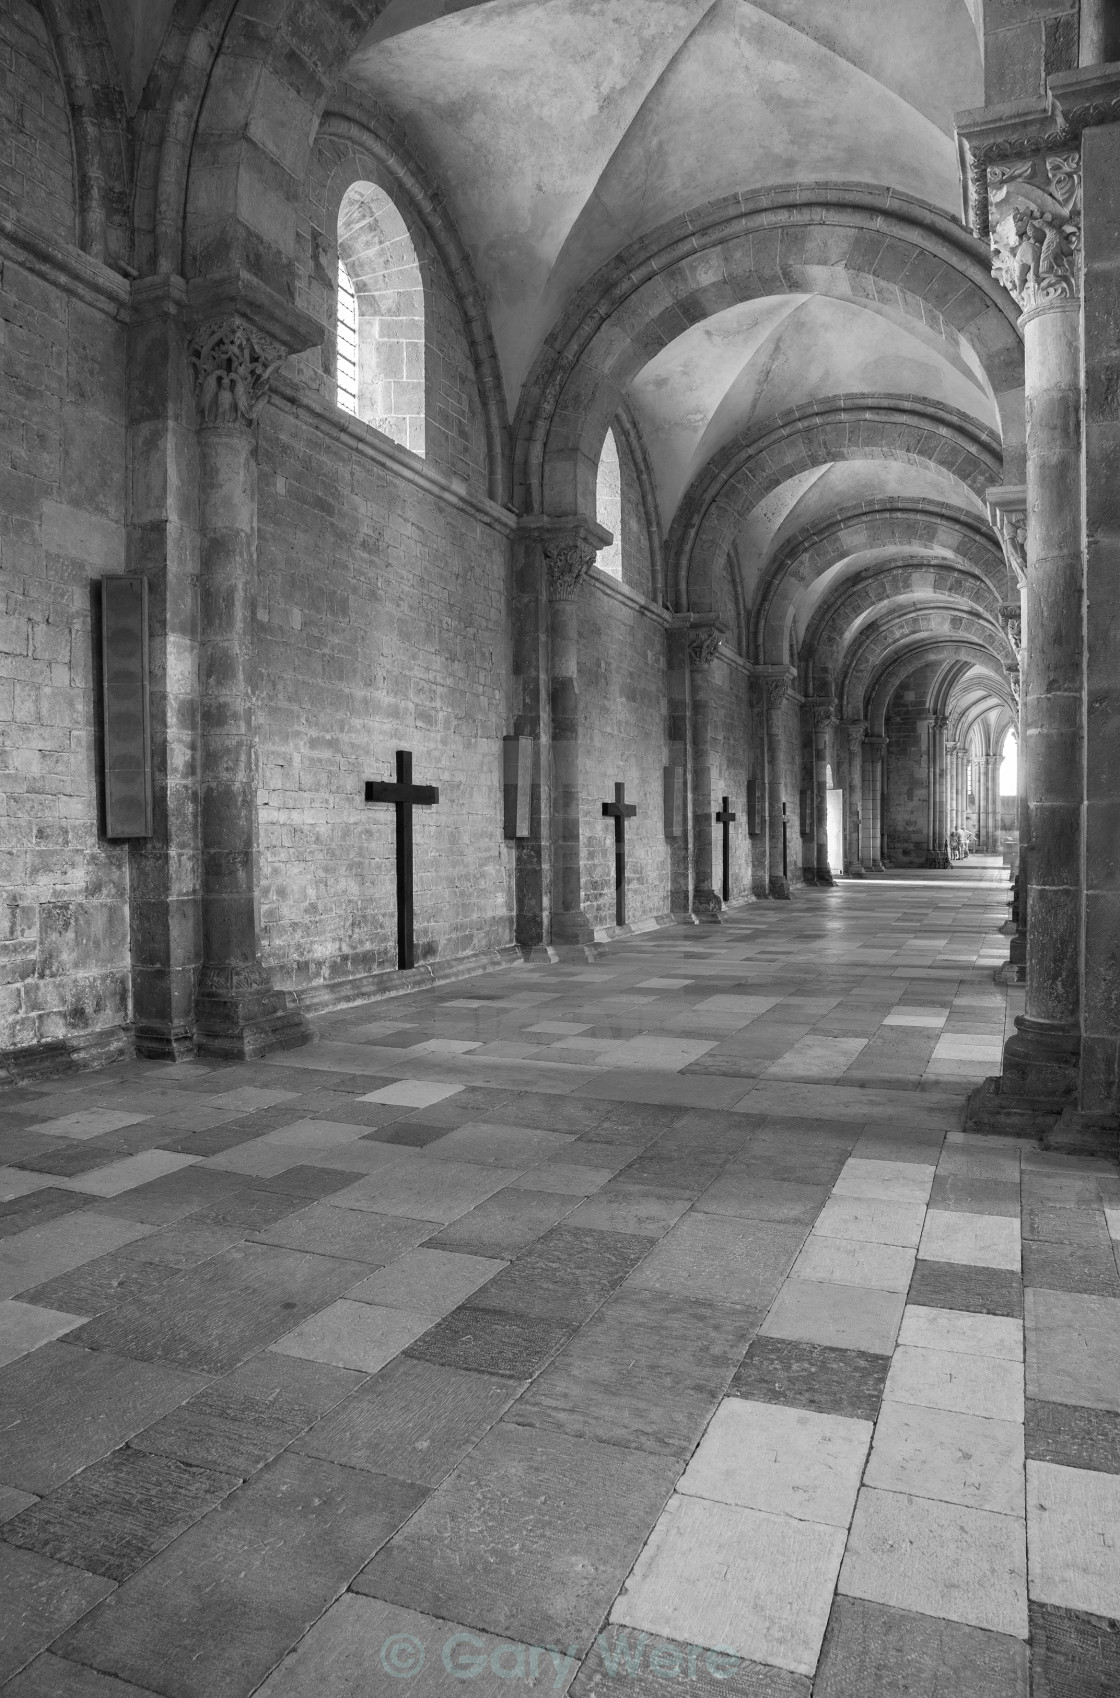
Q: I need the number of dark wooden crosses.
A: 4